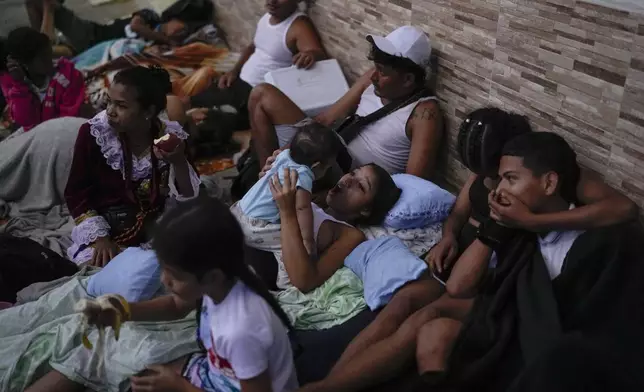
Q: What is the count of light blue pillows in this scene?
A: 3